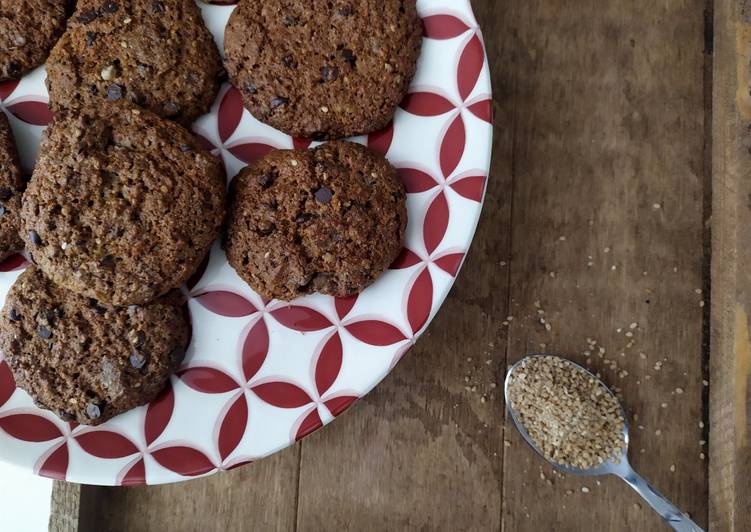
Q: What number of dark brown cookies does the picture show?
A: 7